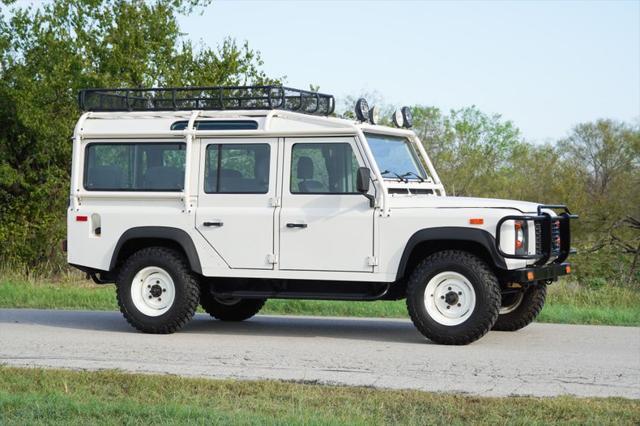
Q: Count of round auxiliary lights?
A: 4